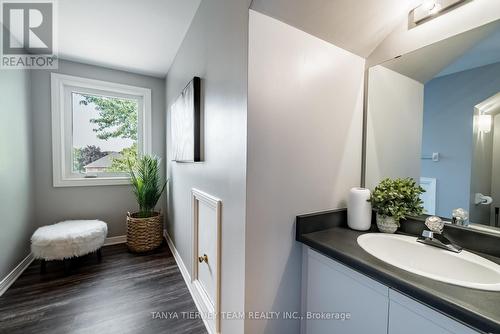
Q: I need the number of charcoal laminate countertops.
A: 1